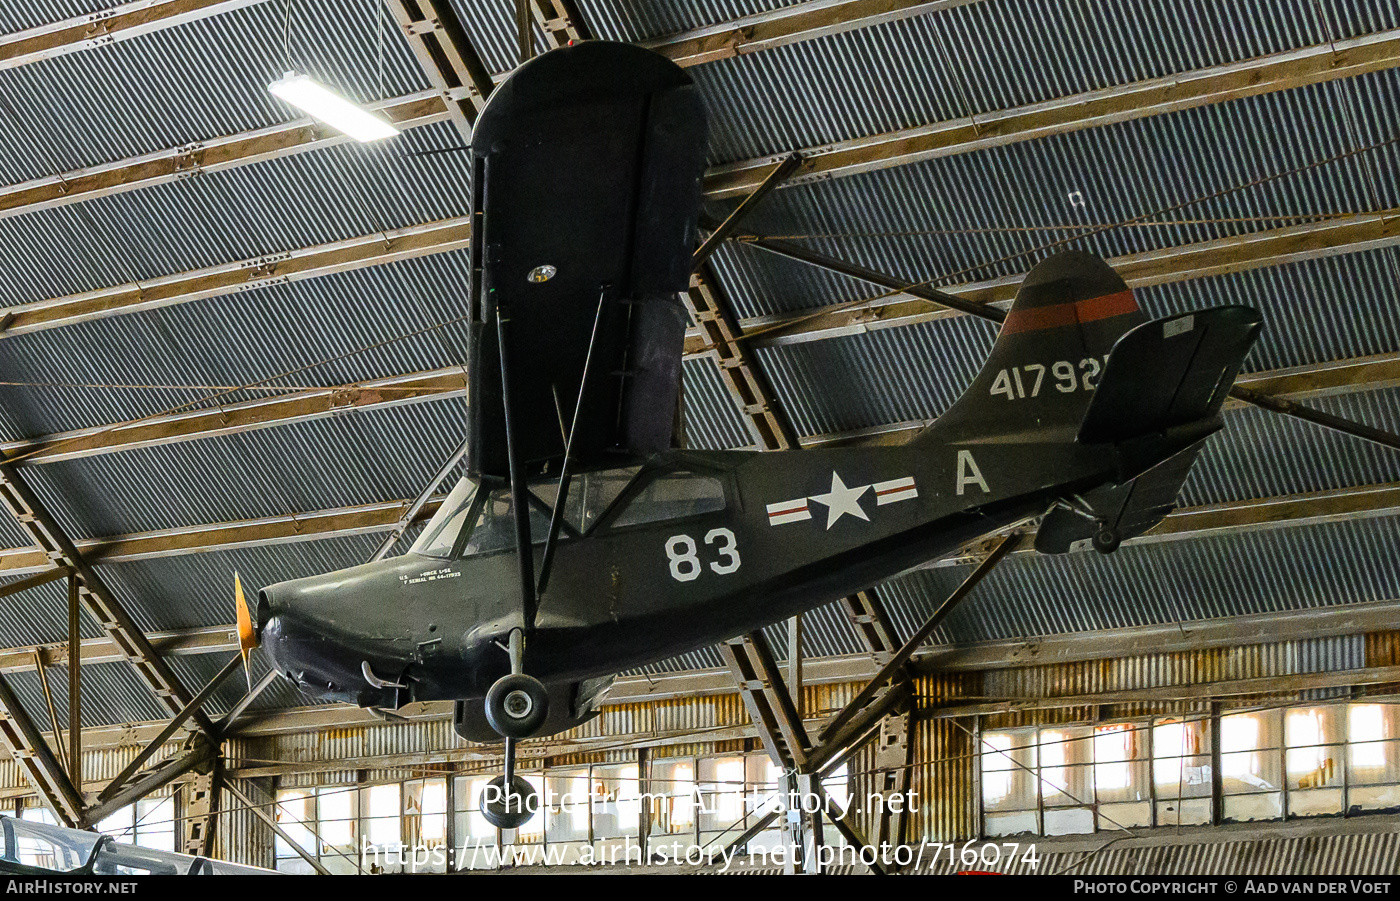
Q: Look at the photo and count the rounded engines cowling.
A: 1